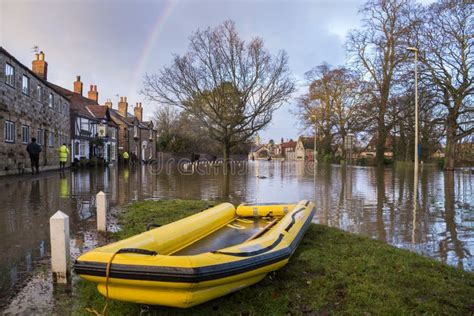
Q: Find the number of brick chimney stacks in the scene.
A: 6